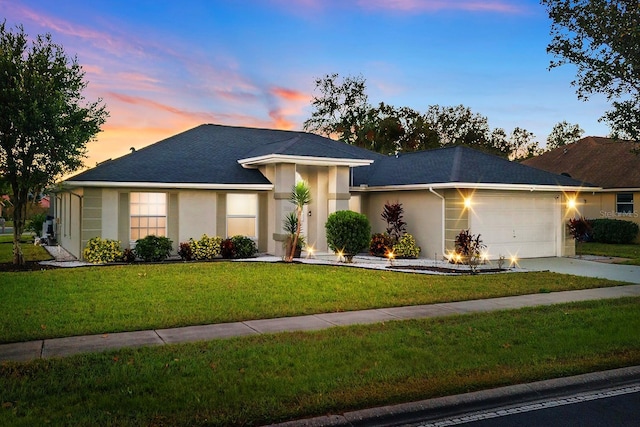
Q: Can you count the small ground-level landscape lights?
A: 7